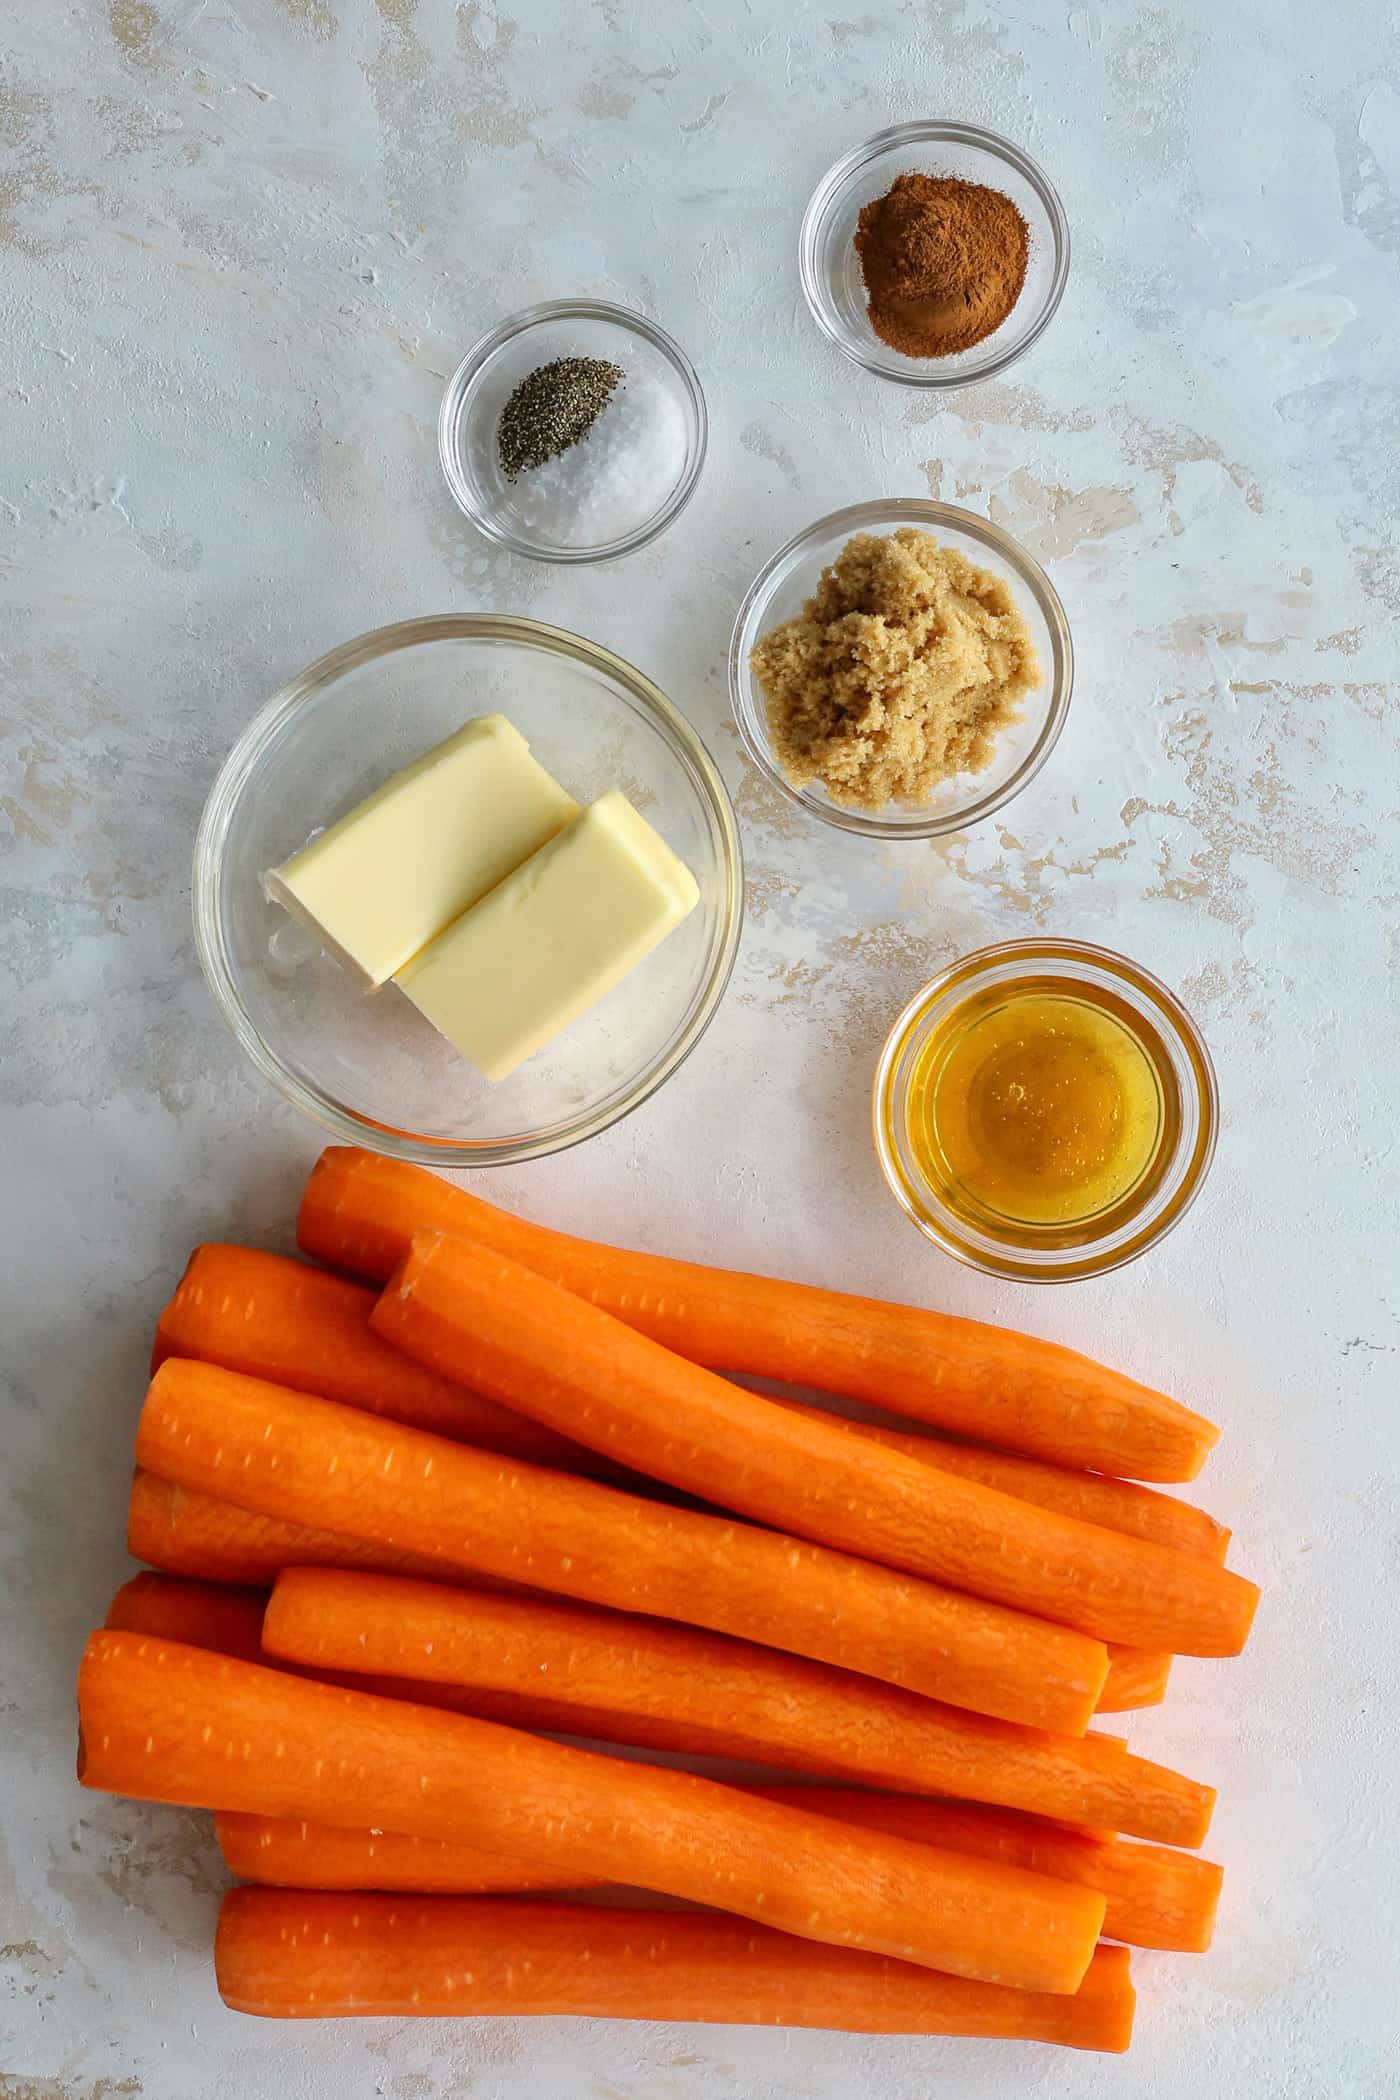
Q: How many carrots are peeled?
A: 10